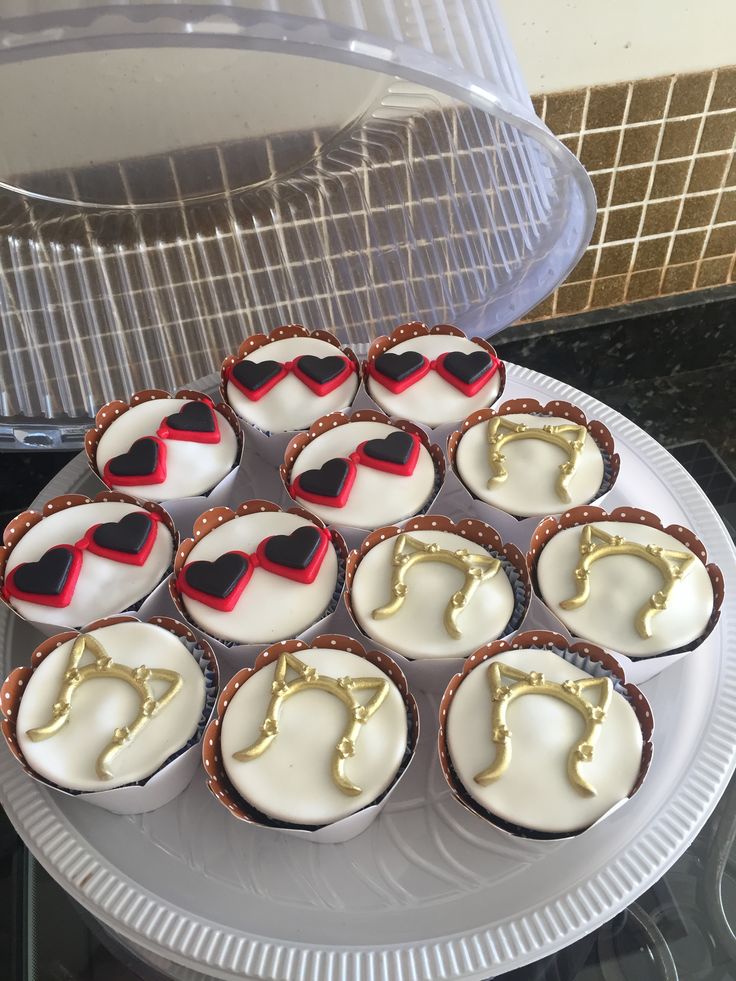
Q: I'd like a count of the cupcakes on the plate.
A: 12